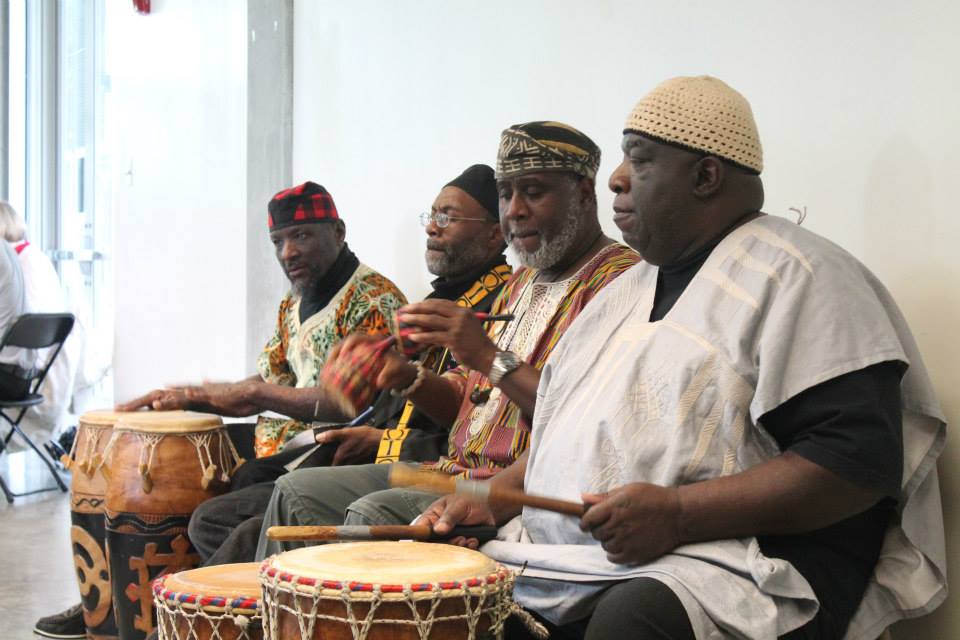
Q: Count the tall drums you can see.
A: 2